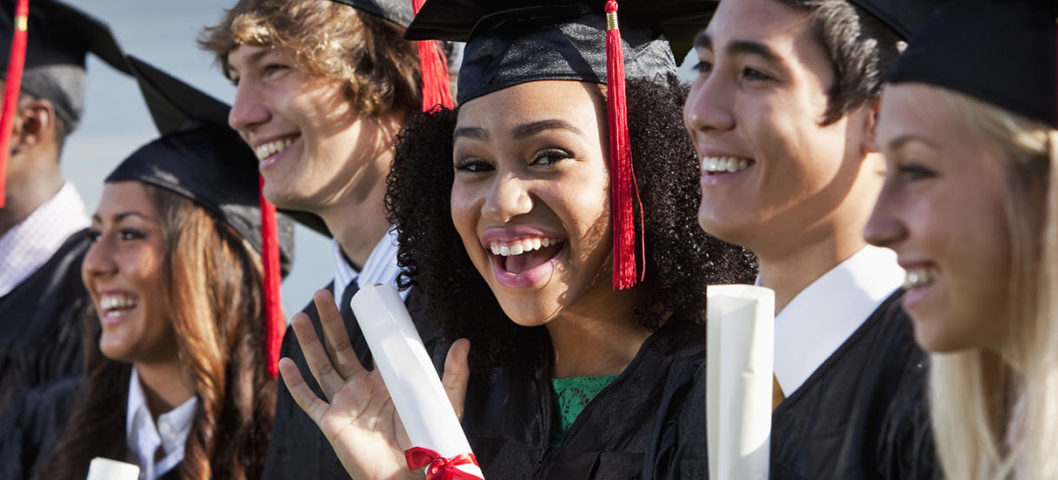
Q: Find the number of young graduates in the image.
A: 6